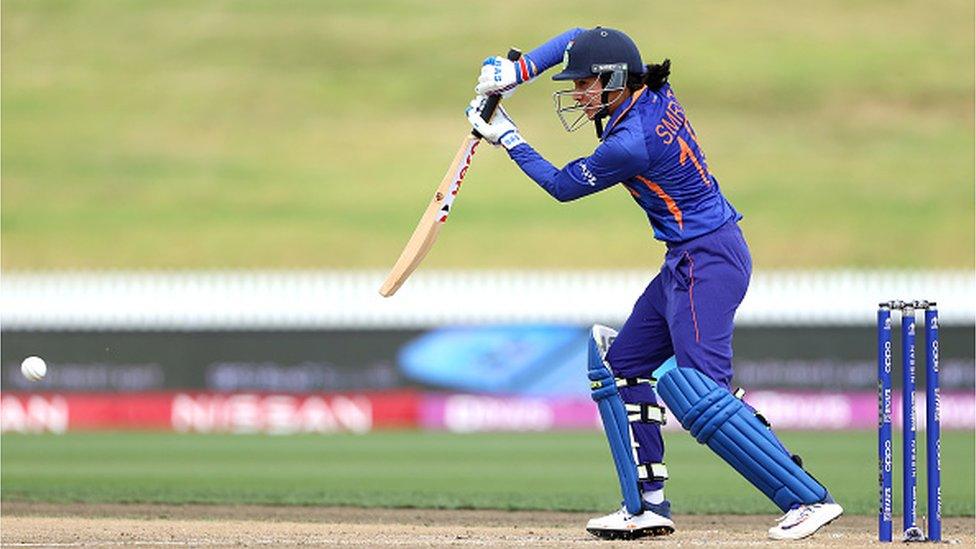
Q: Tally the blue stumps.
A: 3